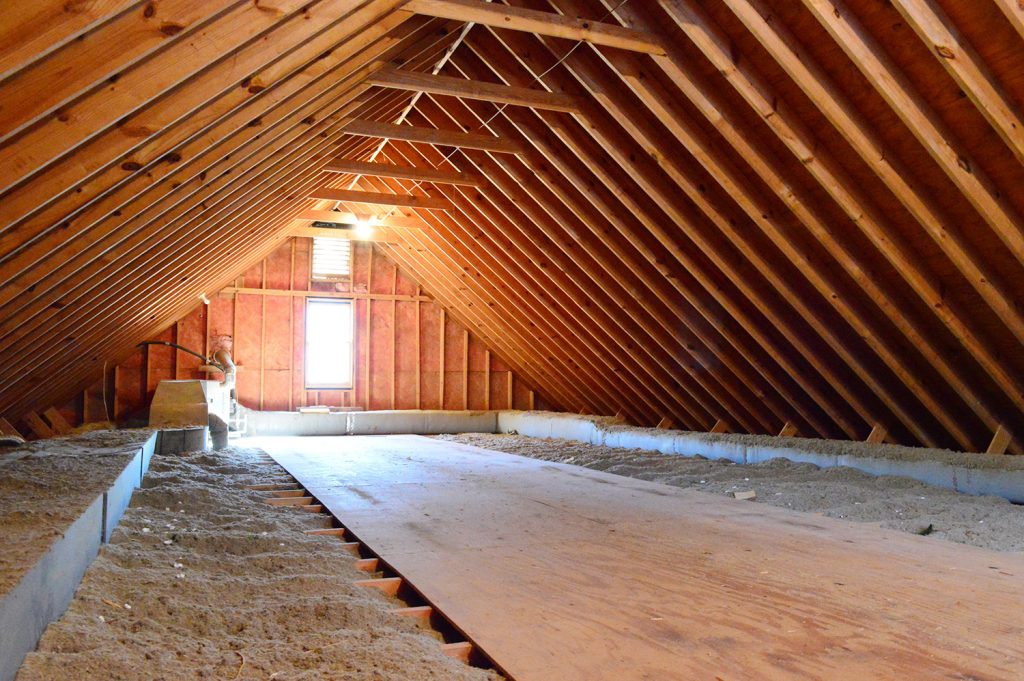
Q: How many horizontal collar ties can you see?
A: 7